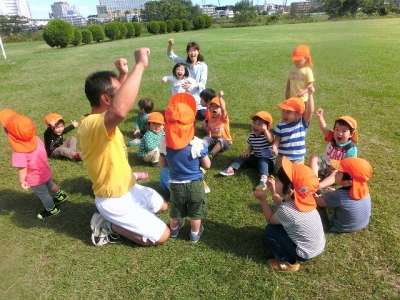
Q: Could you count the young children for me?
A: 14